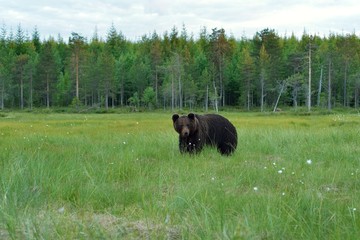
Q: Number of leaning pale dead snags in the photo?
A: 2